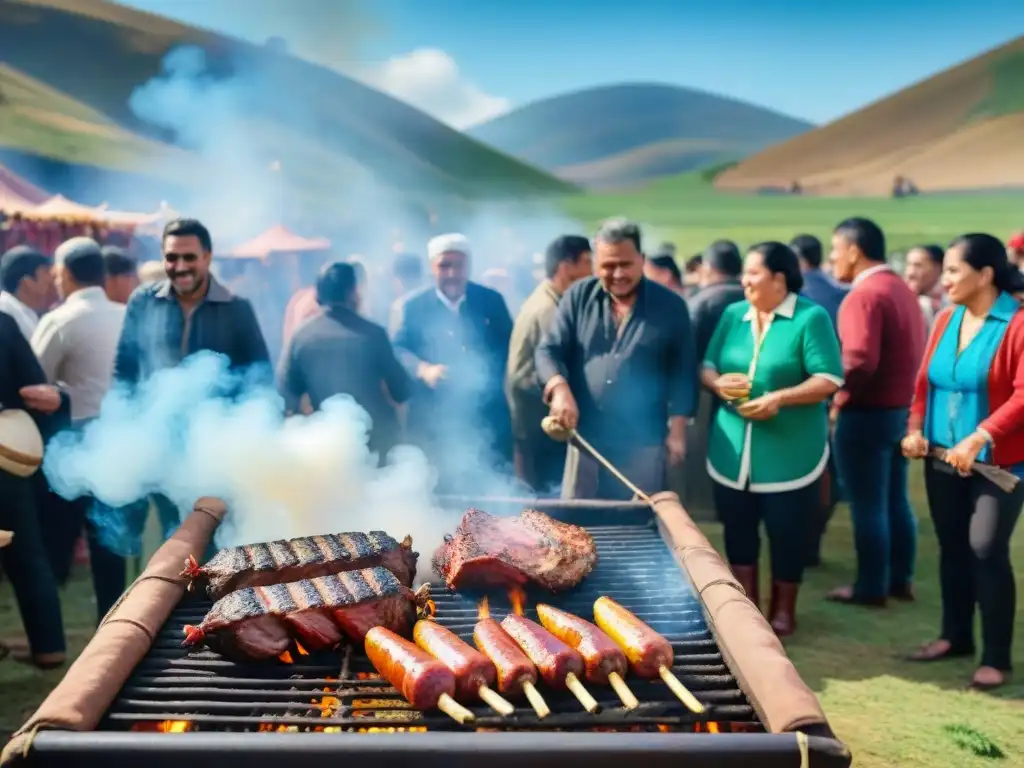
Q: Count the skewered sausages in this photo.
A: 6